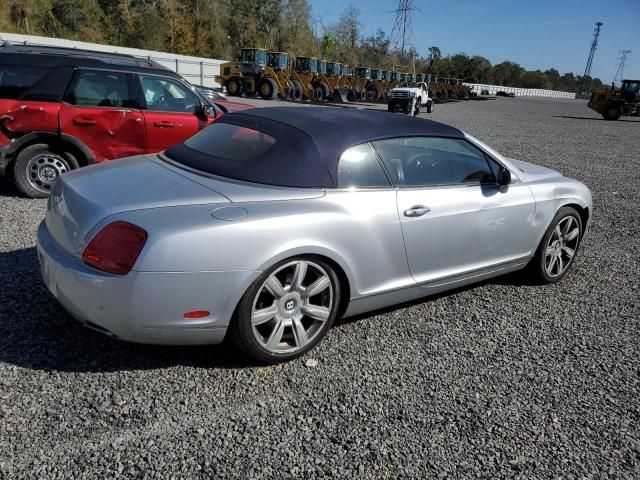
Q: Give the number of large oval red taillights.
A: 1